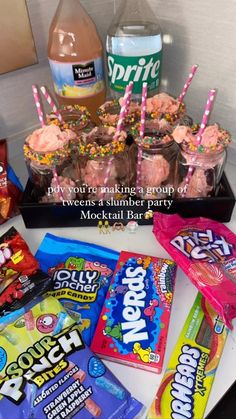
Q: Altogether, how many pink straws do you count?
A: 7